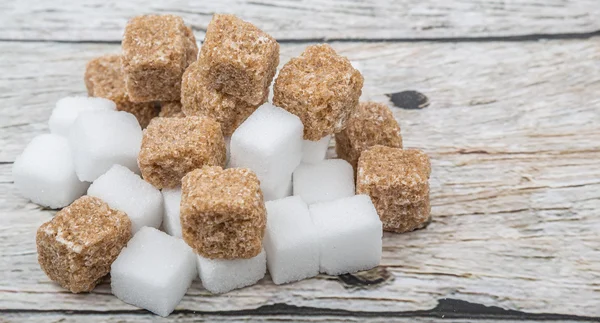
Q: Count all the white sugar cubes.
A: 12